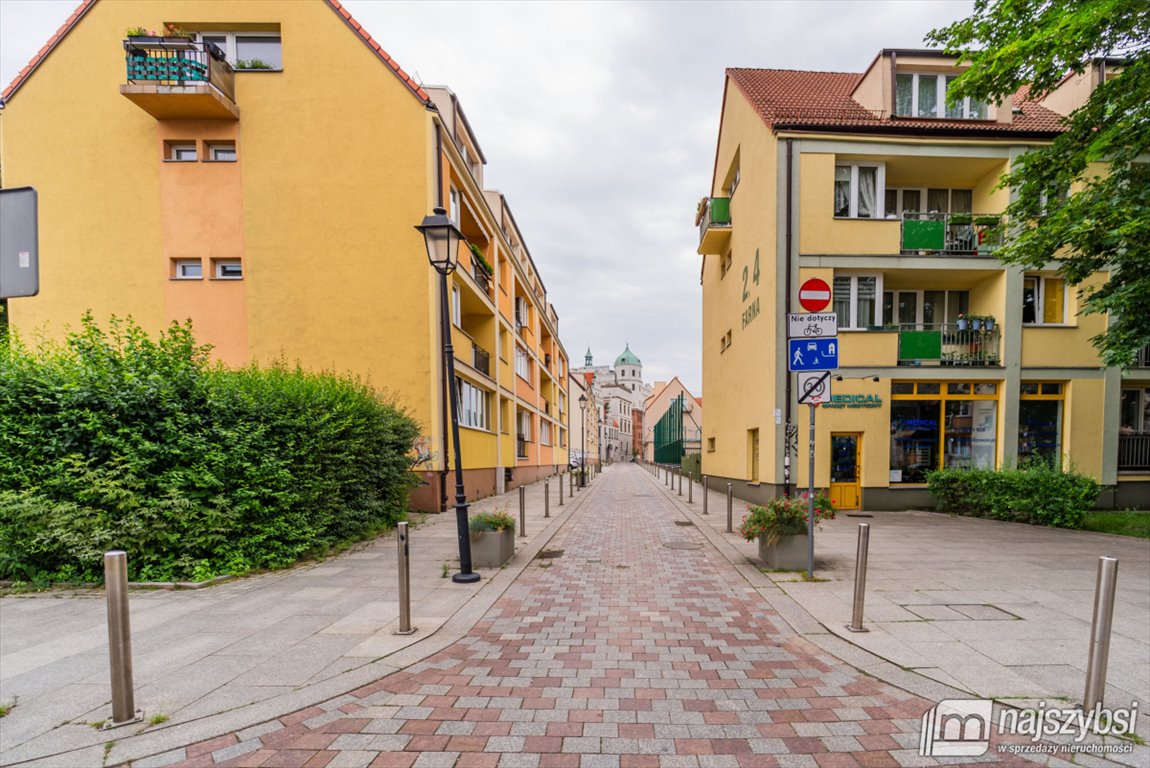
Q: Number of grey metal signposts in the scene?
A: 1